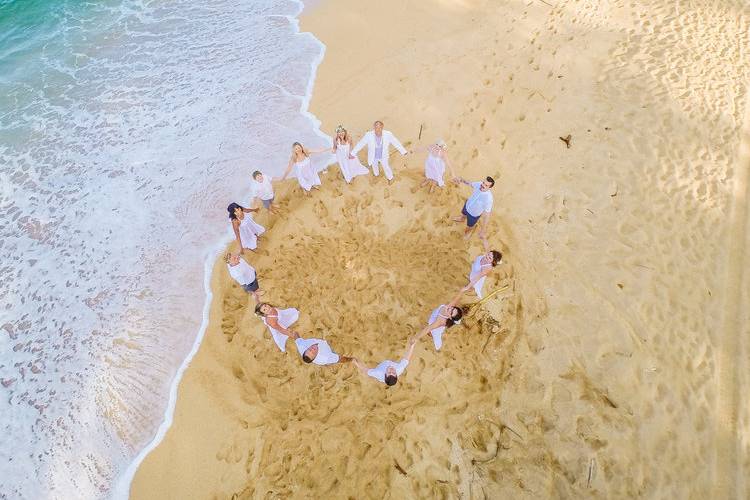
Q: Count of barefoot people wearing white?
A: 13